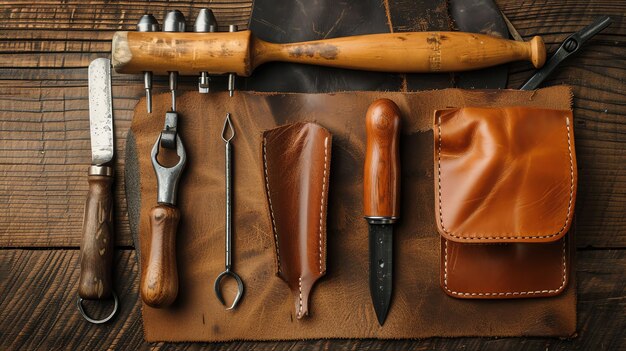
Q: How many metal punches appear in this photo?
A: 4